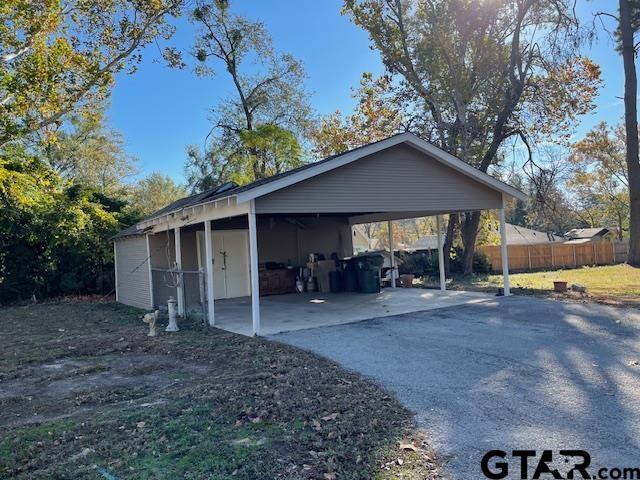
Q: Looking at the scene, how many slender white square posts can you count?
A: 6